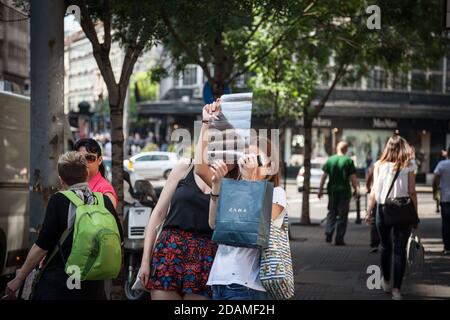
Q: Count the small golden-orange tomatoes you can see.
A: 0